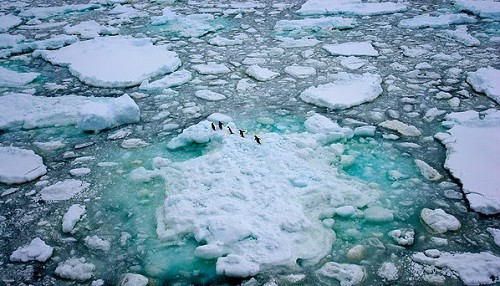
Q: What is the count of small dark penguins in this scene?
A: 5